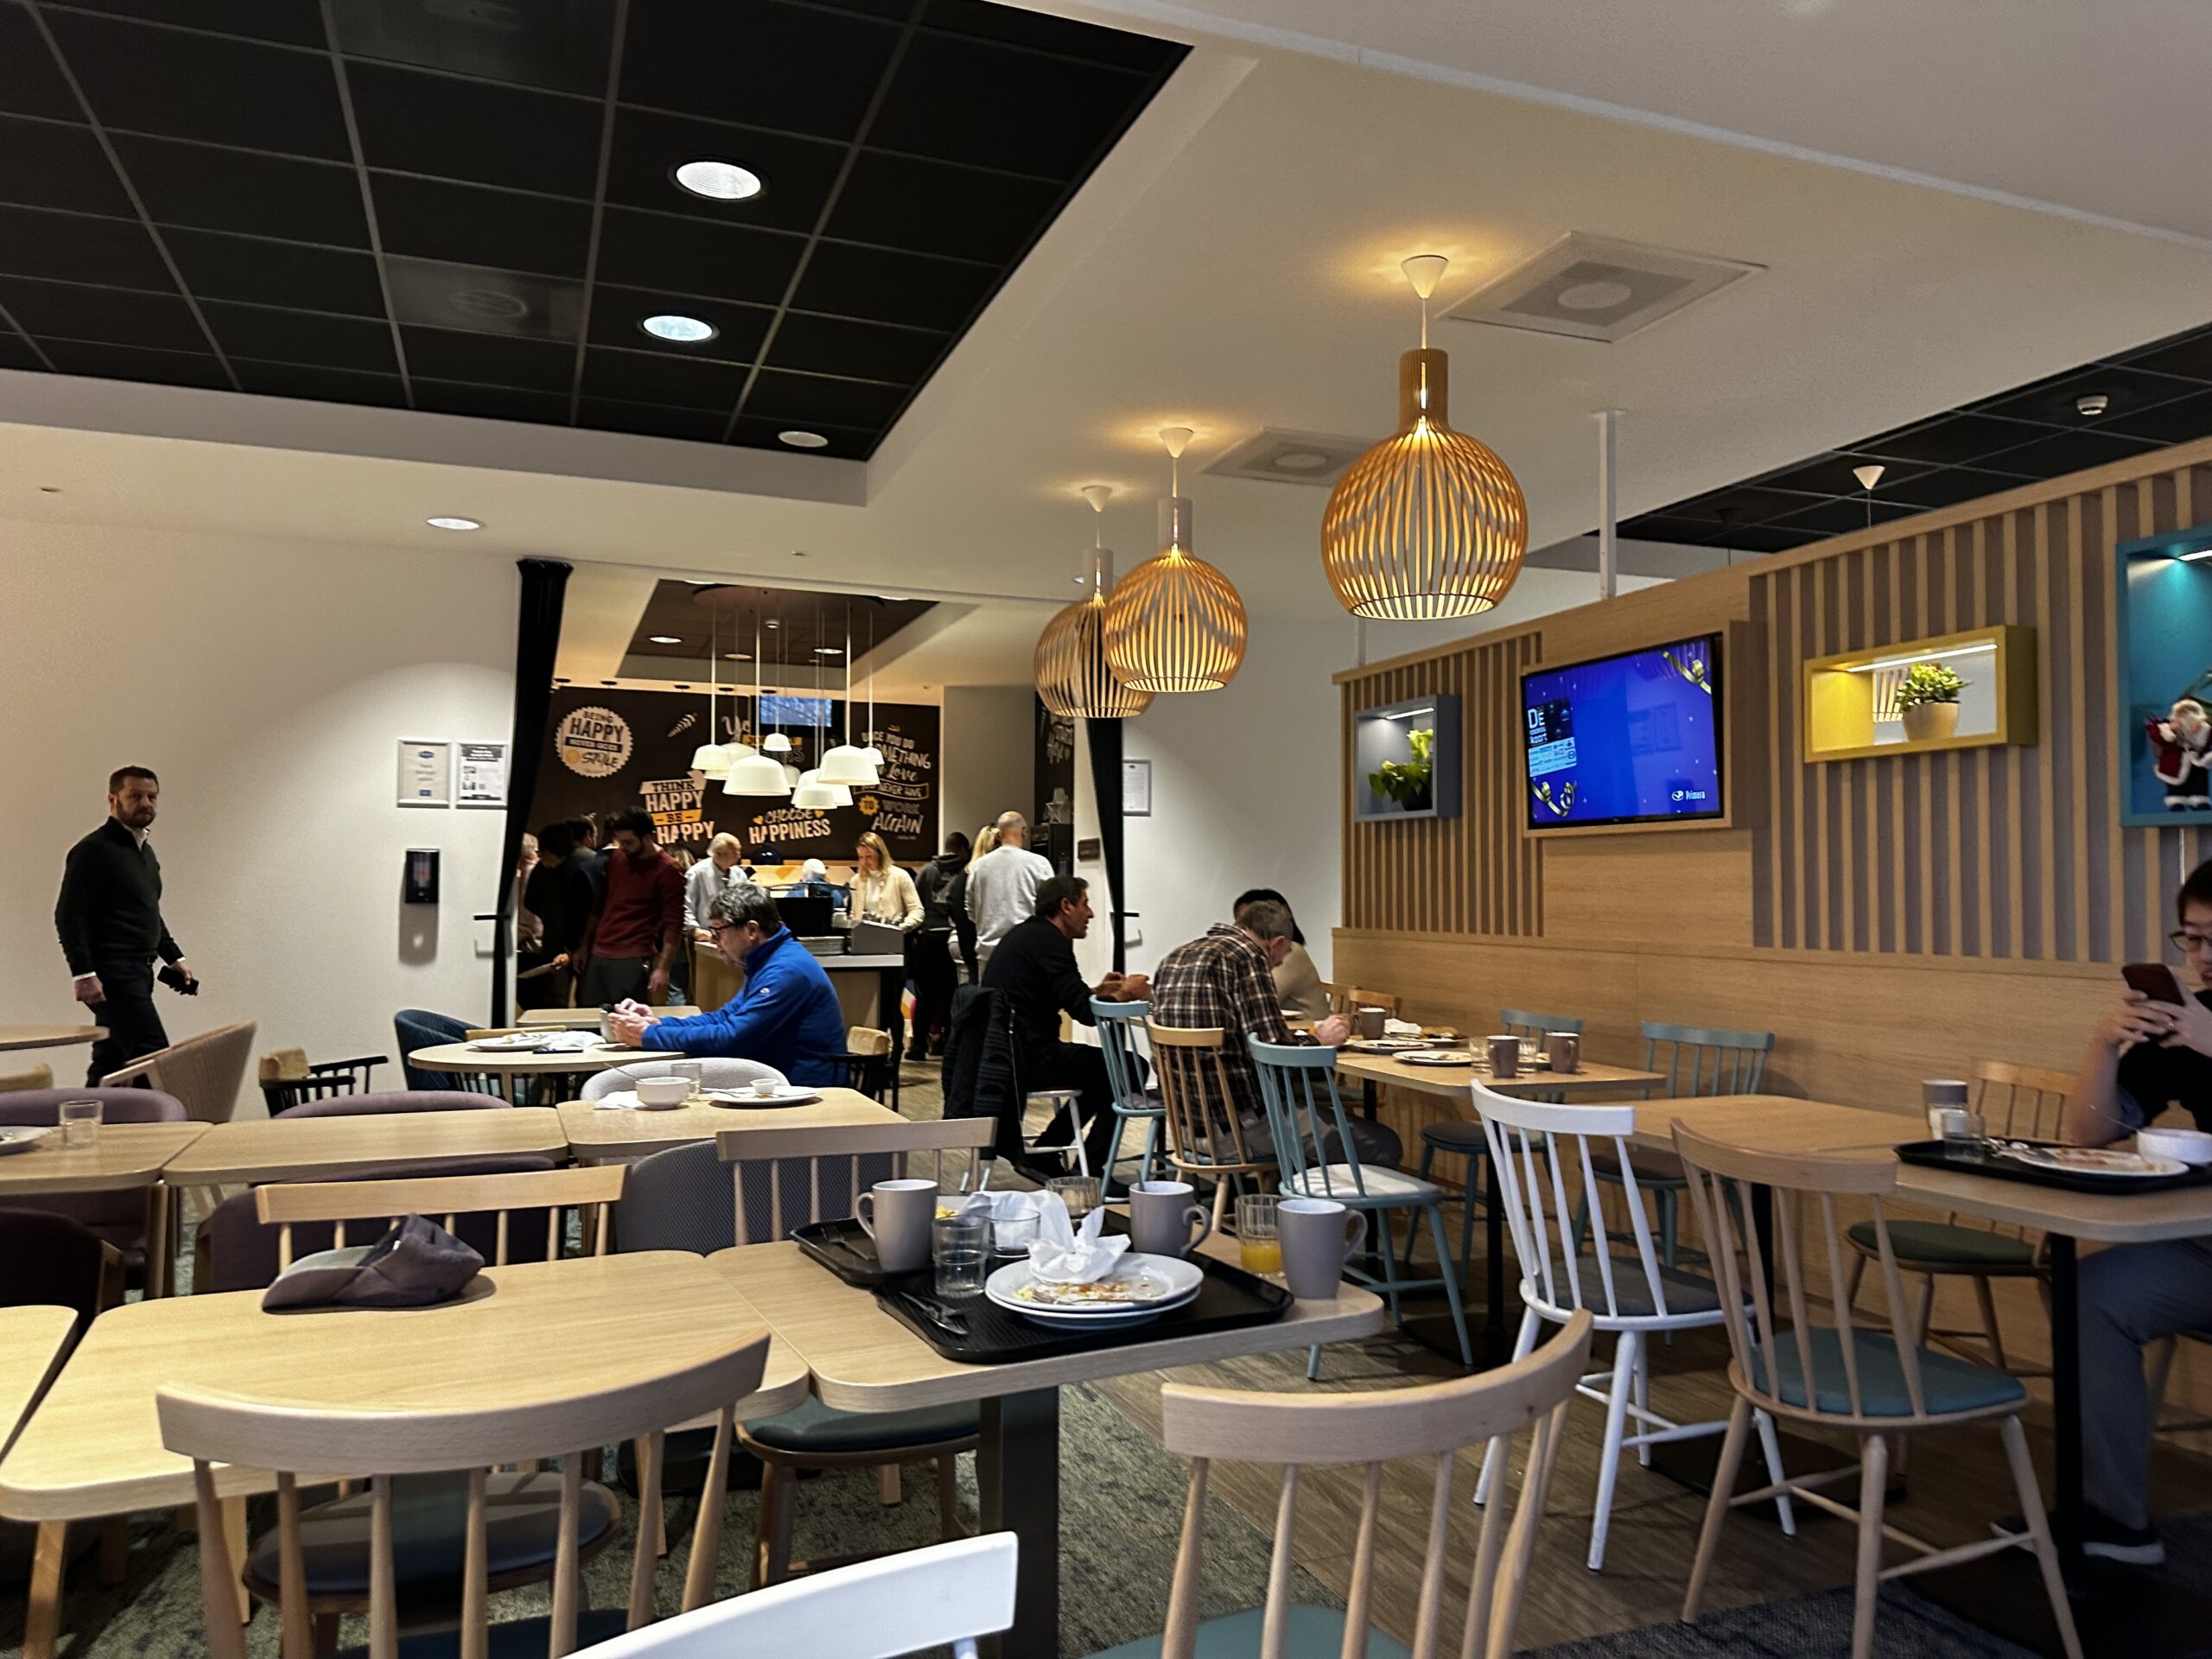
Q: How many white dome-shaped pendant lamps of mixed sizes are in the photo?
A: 9